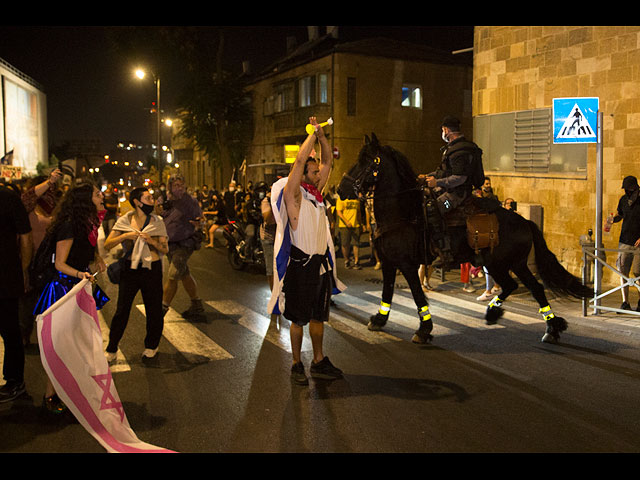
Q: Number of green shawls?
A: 0